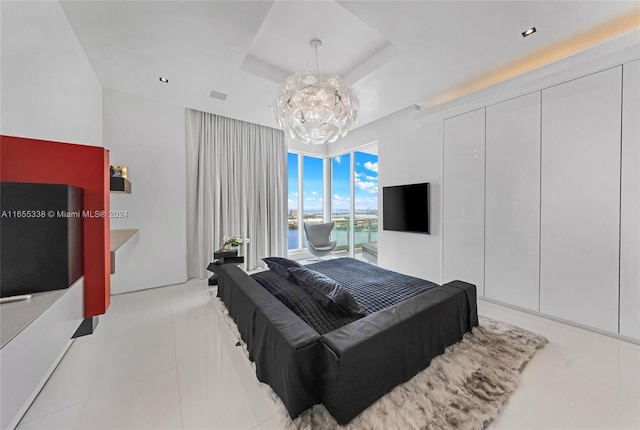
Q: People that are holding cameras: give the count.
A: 0